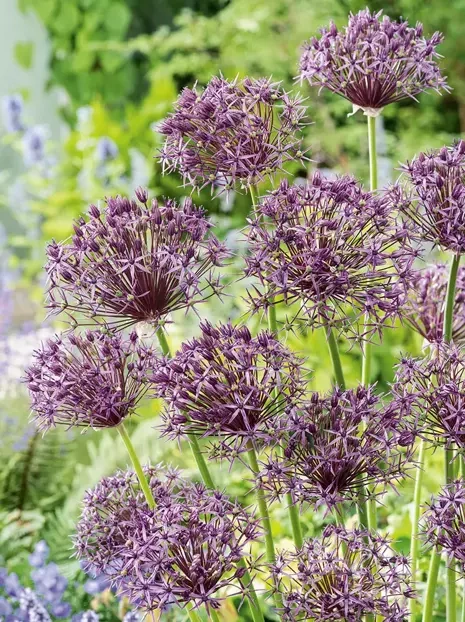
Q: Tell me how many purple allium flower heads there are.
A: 14